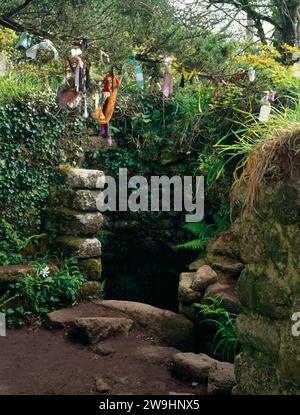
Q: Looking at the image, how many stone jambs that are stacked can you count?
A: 6